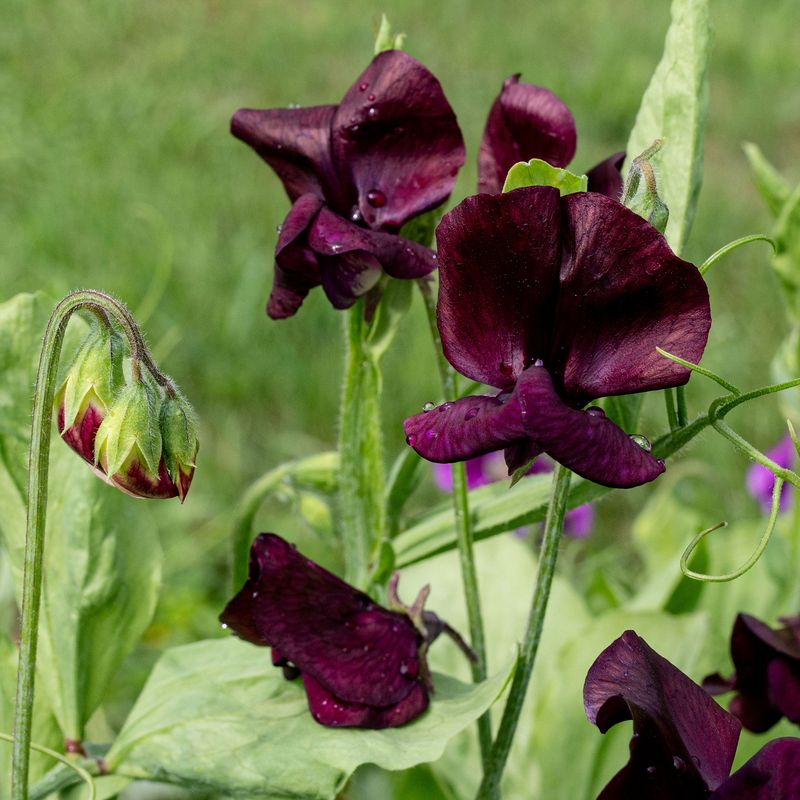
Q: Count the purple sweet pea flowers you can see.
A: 6